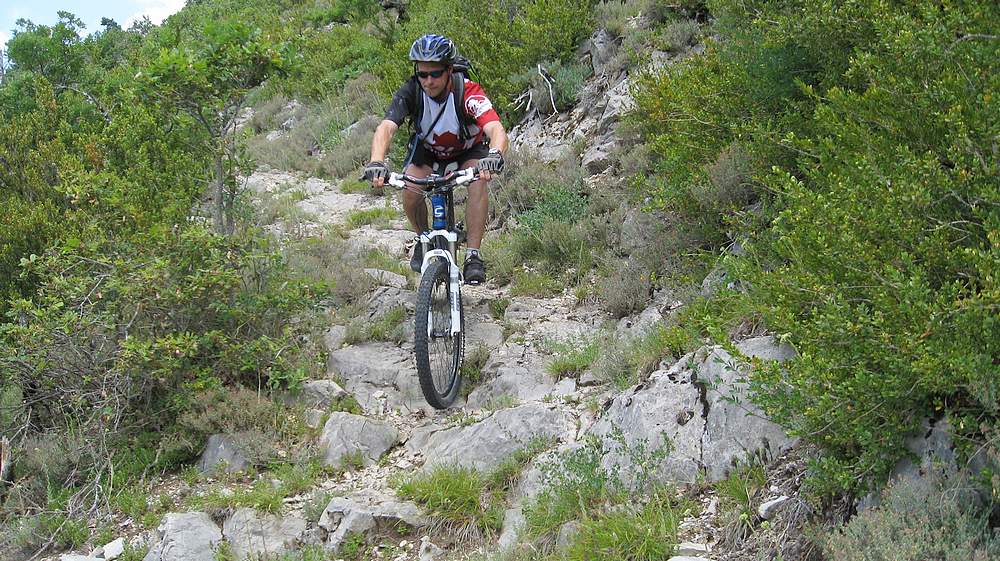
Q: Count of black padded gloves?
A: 2